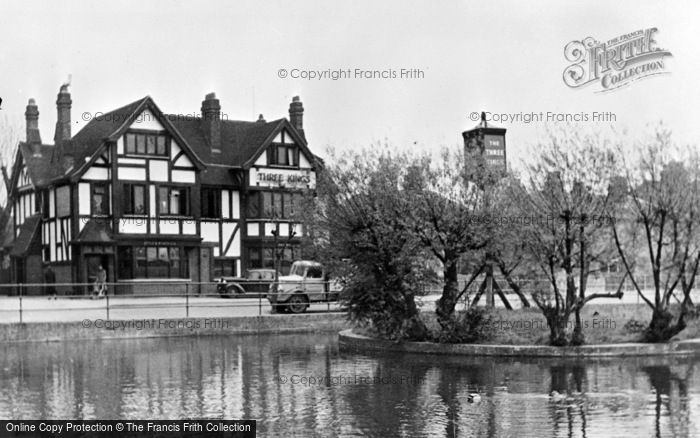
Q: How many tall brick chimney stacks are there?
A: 4